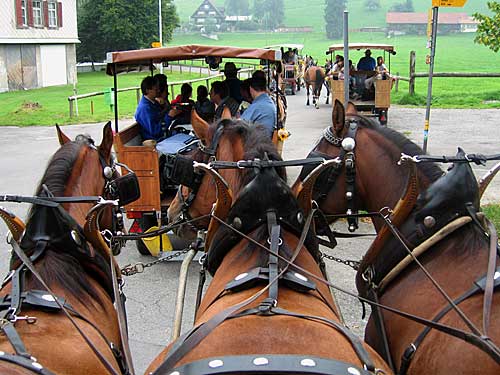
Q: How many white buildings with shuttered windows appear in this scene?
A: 1